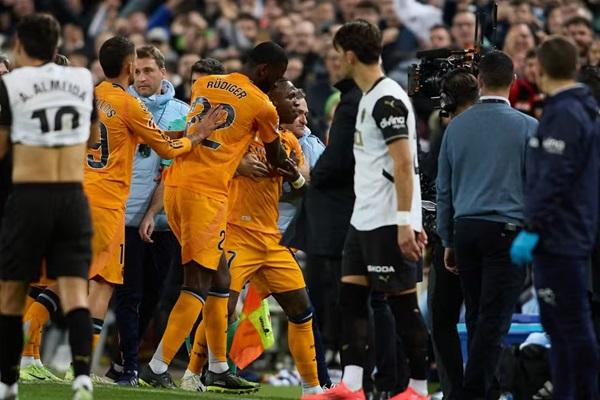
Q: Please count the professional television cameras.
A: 1